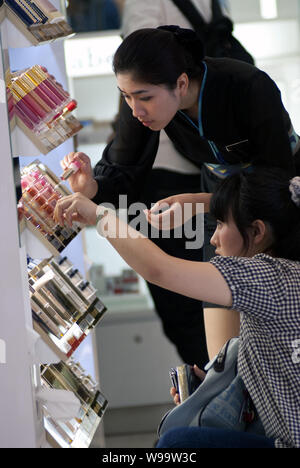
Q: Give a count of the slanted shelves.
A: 5